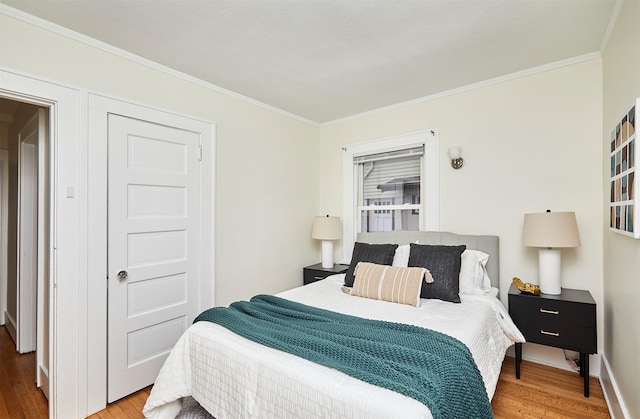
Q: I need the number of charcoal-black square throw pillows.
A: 2